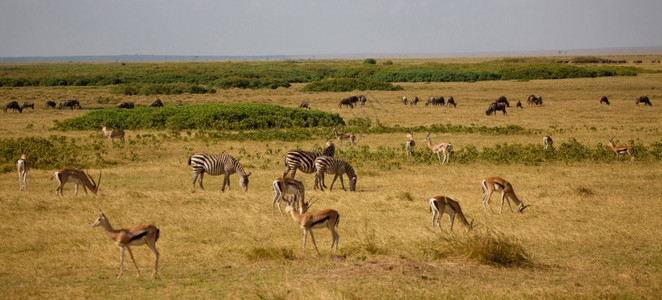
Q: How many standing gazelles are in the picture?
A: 13